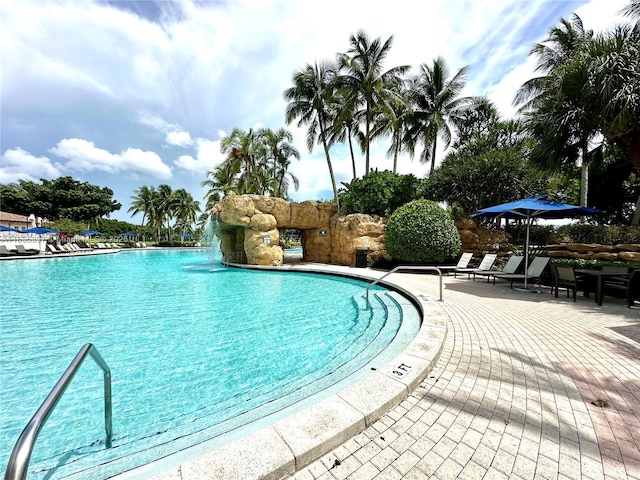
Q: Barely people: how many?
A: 0